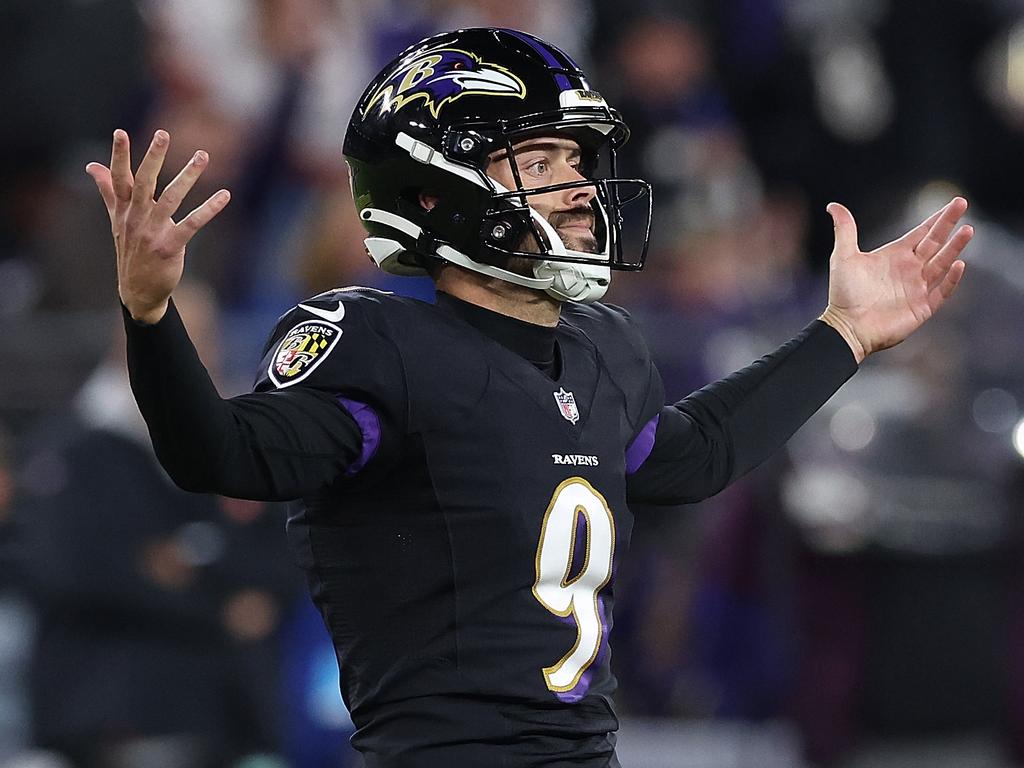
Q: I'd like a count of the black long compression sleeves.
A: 2